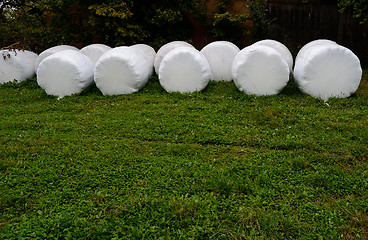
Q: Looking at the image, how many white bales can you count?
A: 13